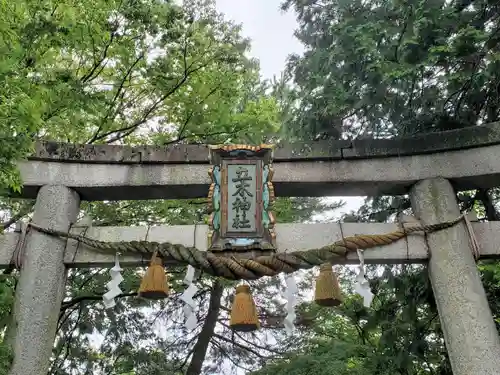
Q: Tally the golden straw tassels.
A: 3